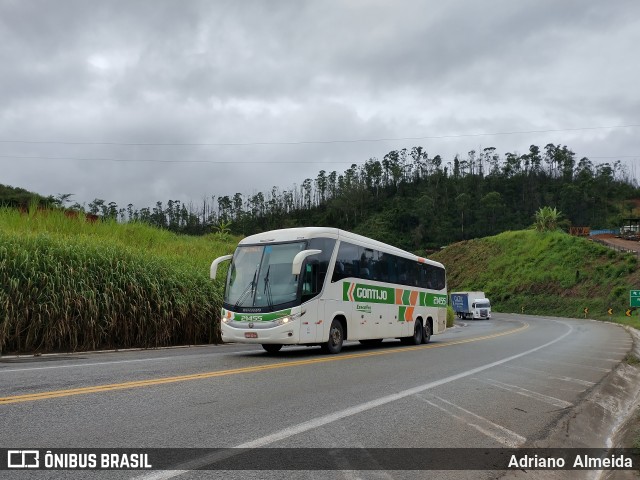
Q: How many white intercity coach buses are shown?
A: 1